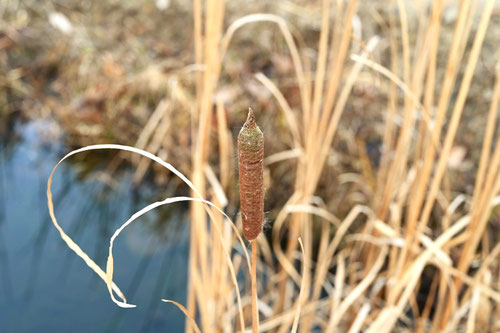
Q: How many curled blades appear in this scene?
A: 2